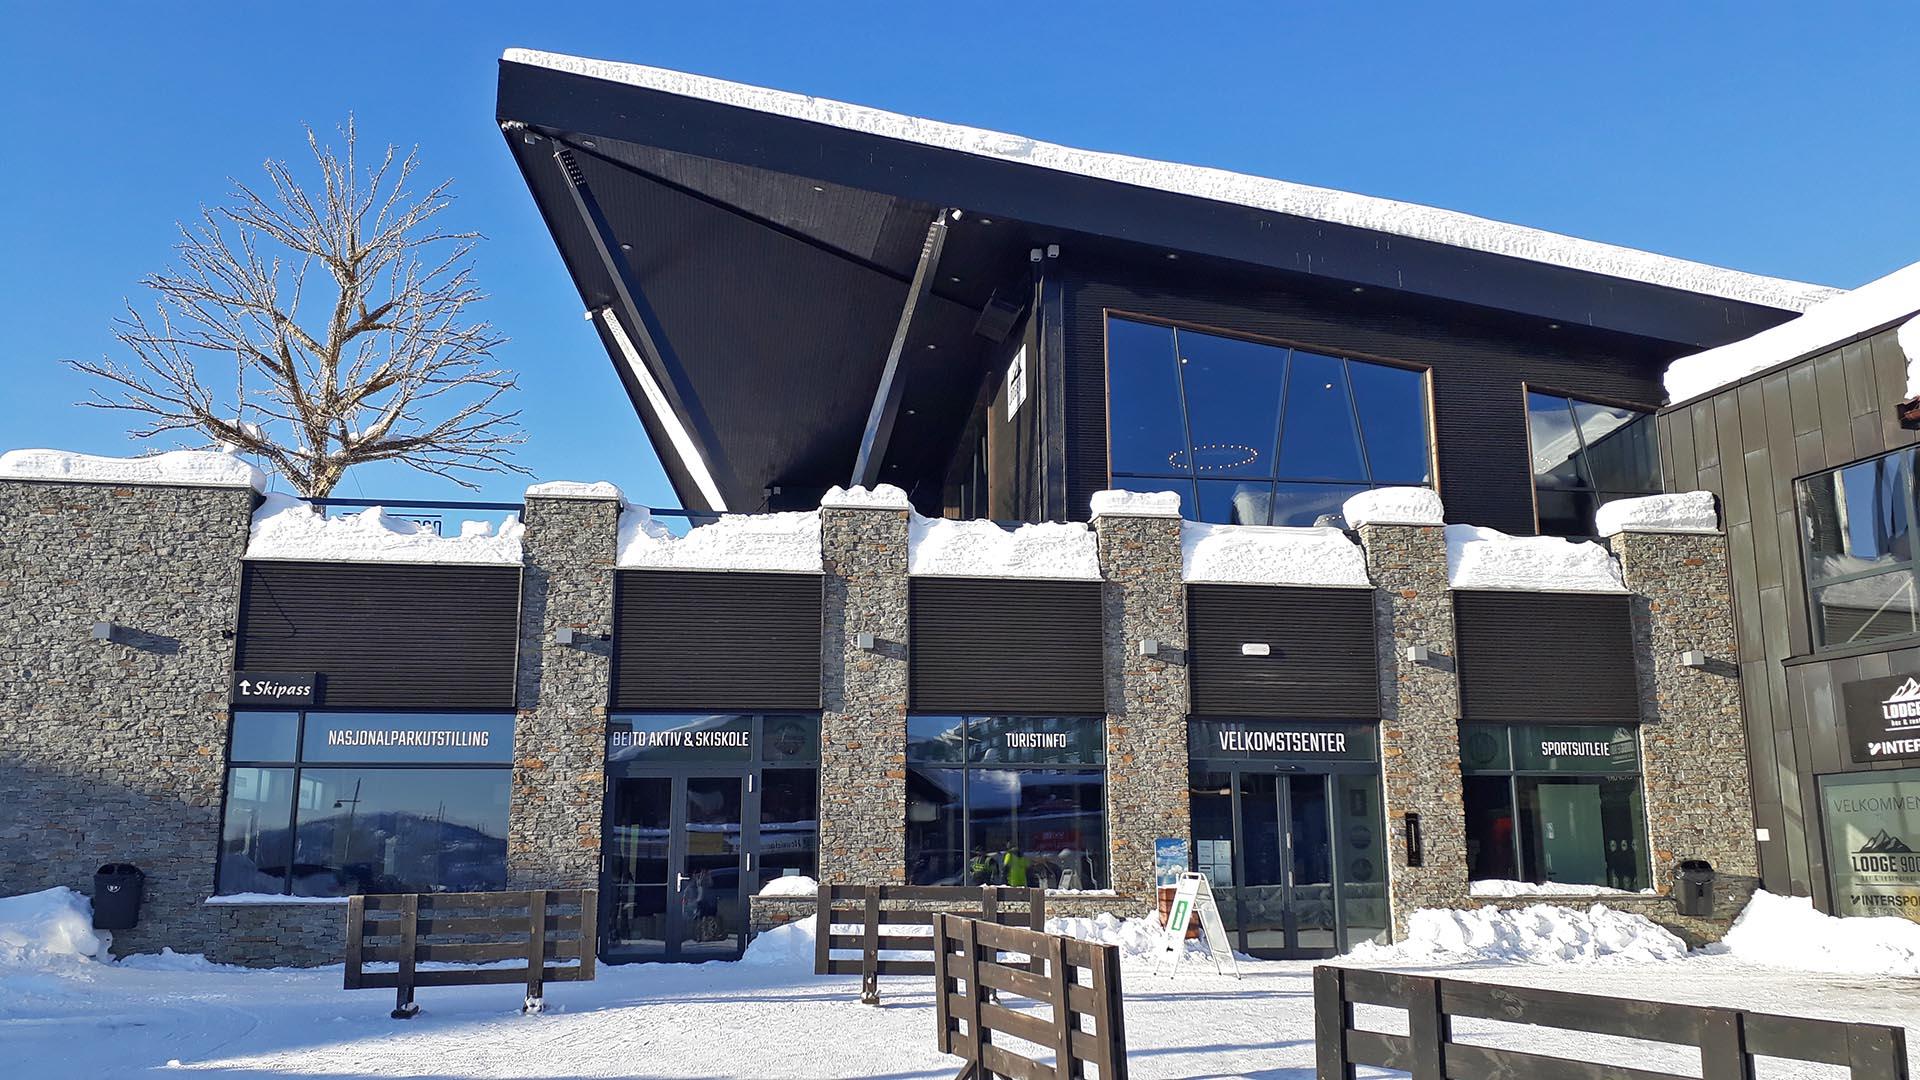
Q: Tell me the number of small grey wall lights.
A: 6